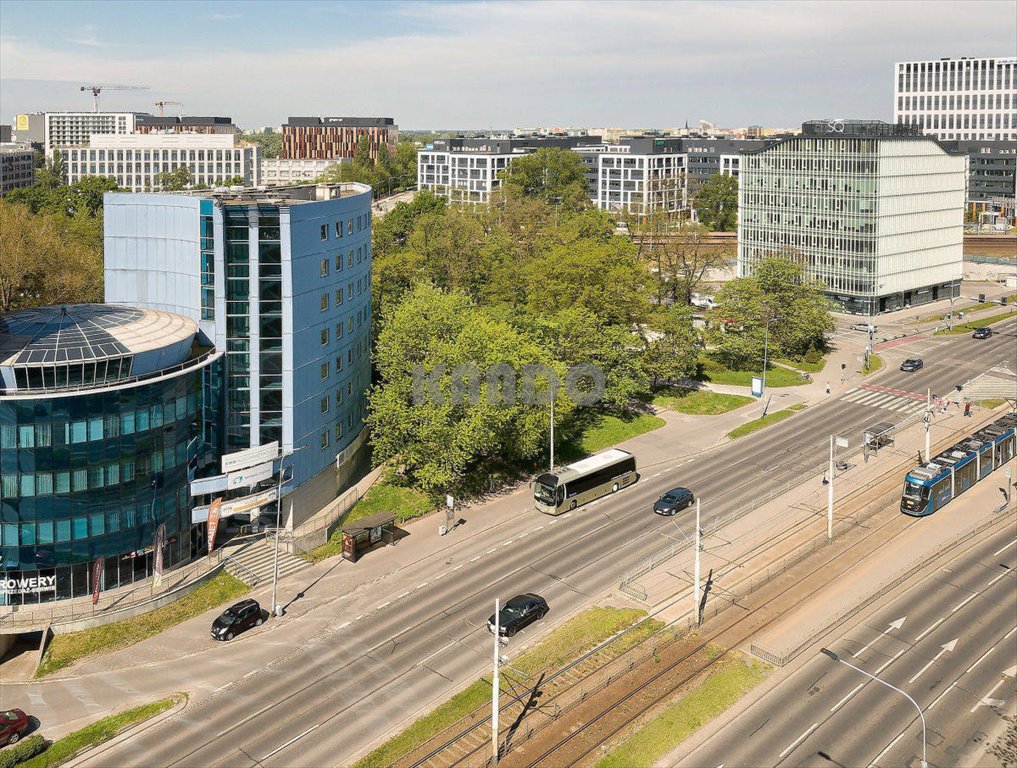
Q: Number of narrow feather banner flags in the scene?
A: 3